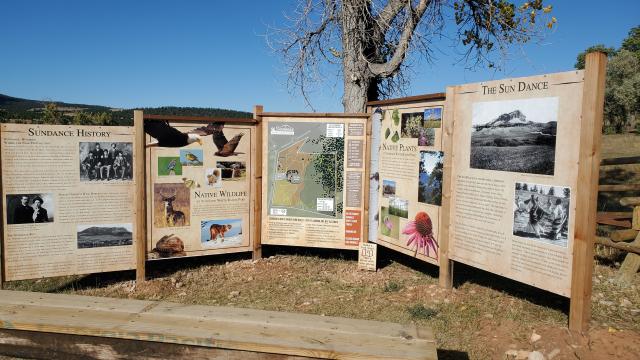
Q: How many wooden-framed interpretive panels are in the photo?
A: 5